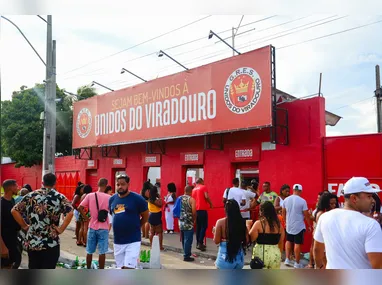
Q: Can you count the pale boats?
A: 0